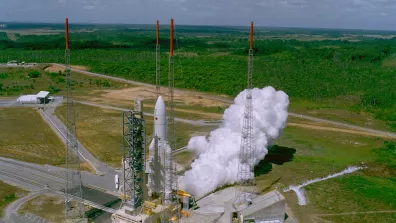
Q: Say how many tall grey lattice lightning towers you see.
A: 4